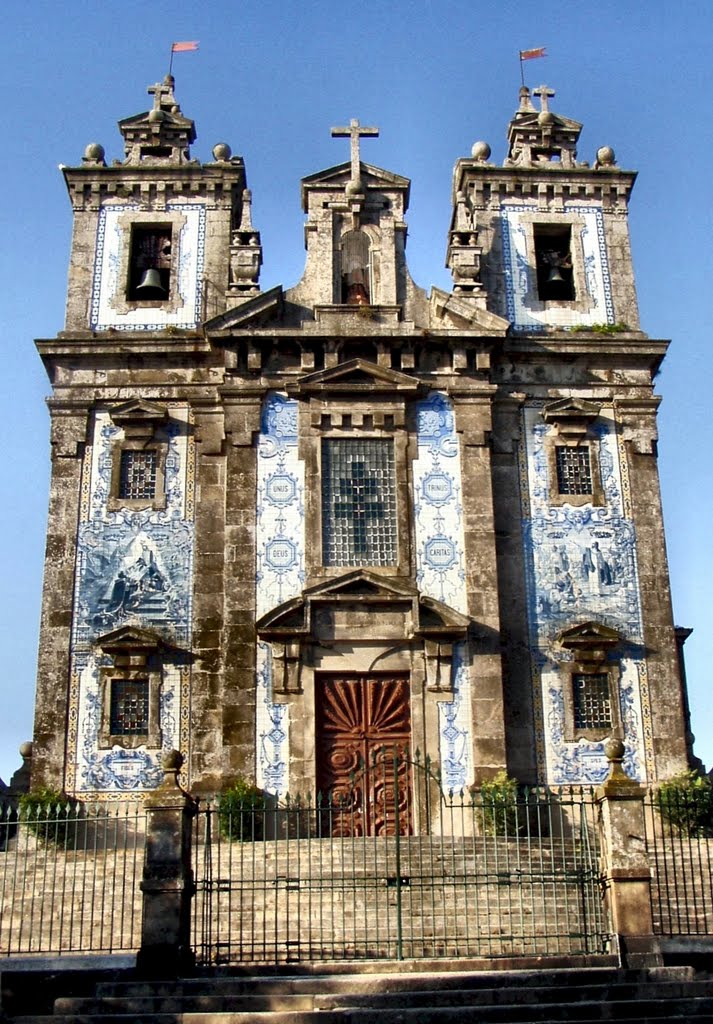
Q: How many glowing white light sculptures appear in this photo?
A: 0